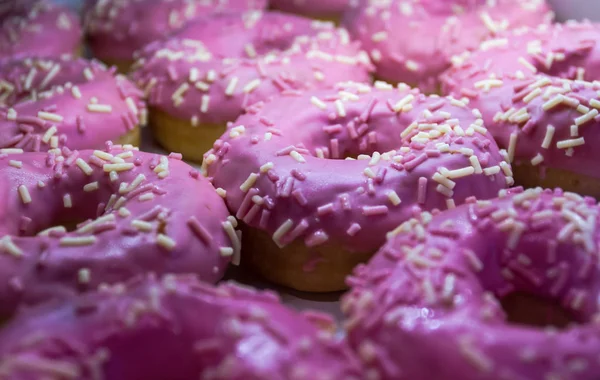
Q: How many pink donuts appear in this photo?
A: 11